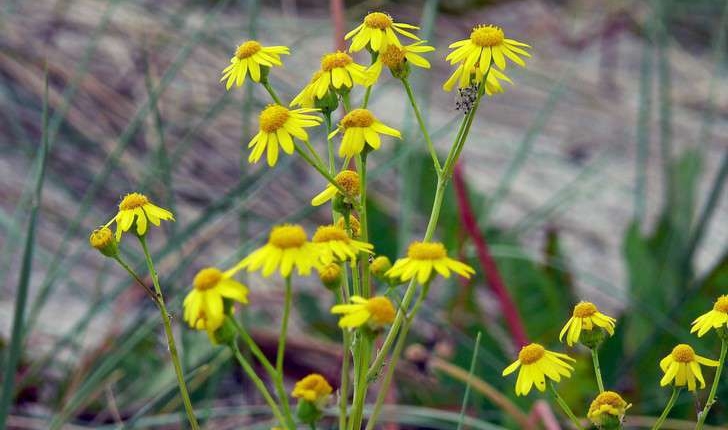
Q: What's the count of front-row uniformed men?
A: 0